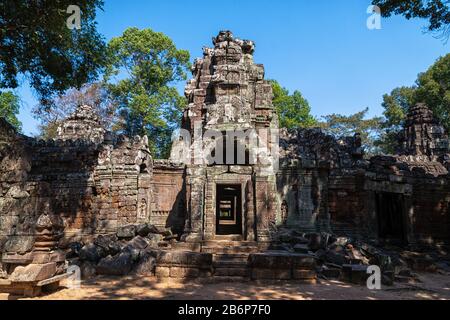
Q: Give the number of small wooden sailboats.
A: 0